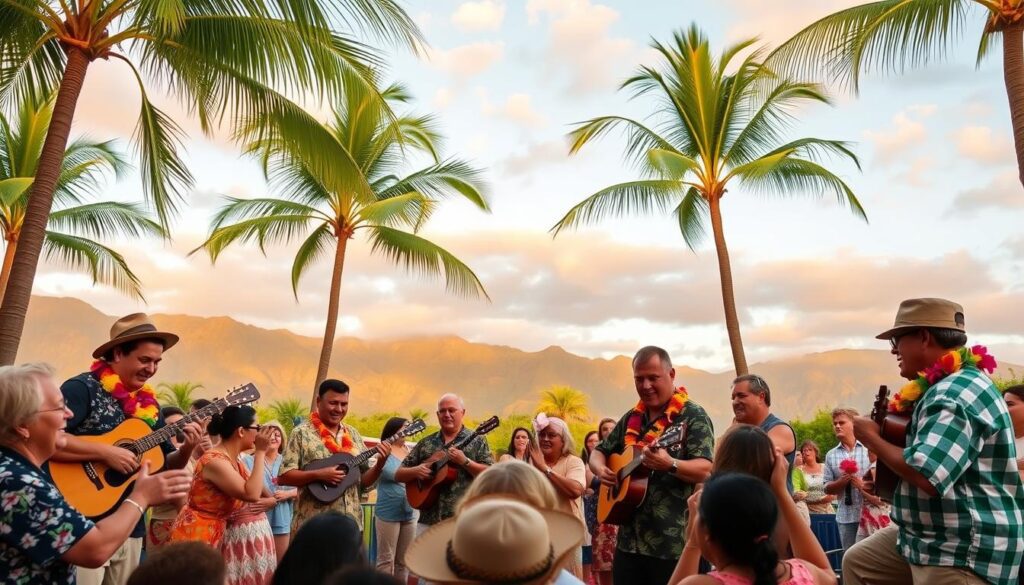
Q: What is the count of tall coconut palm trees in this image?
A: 5